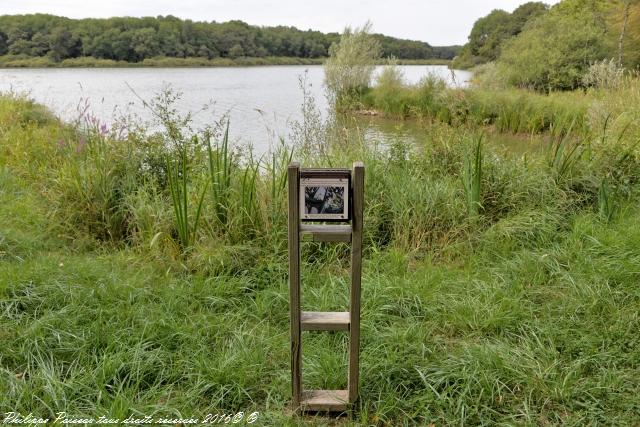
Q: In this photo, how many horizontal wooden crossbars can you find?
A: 3